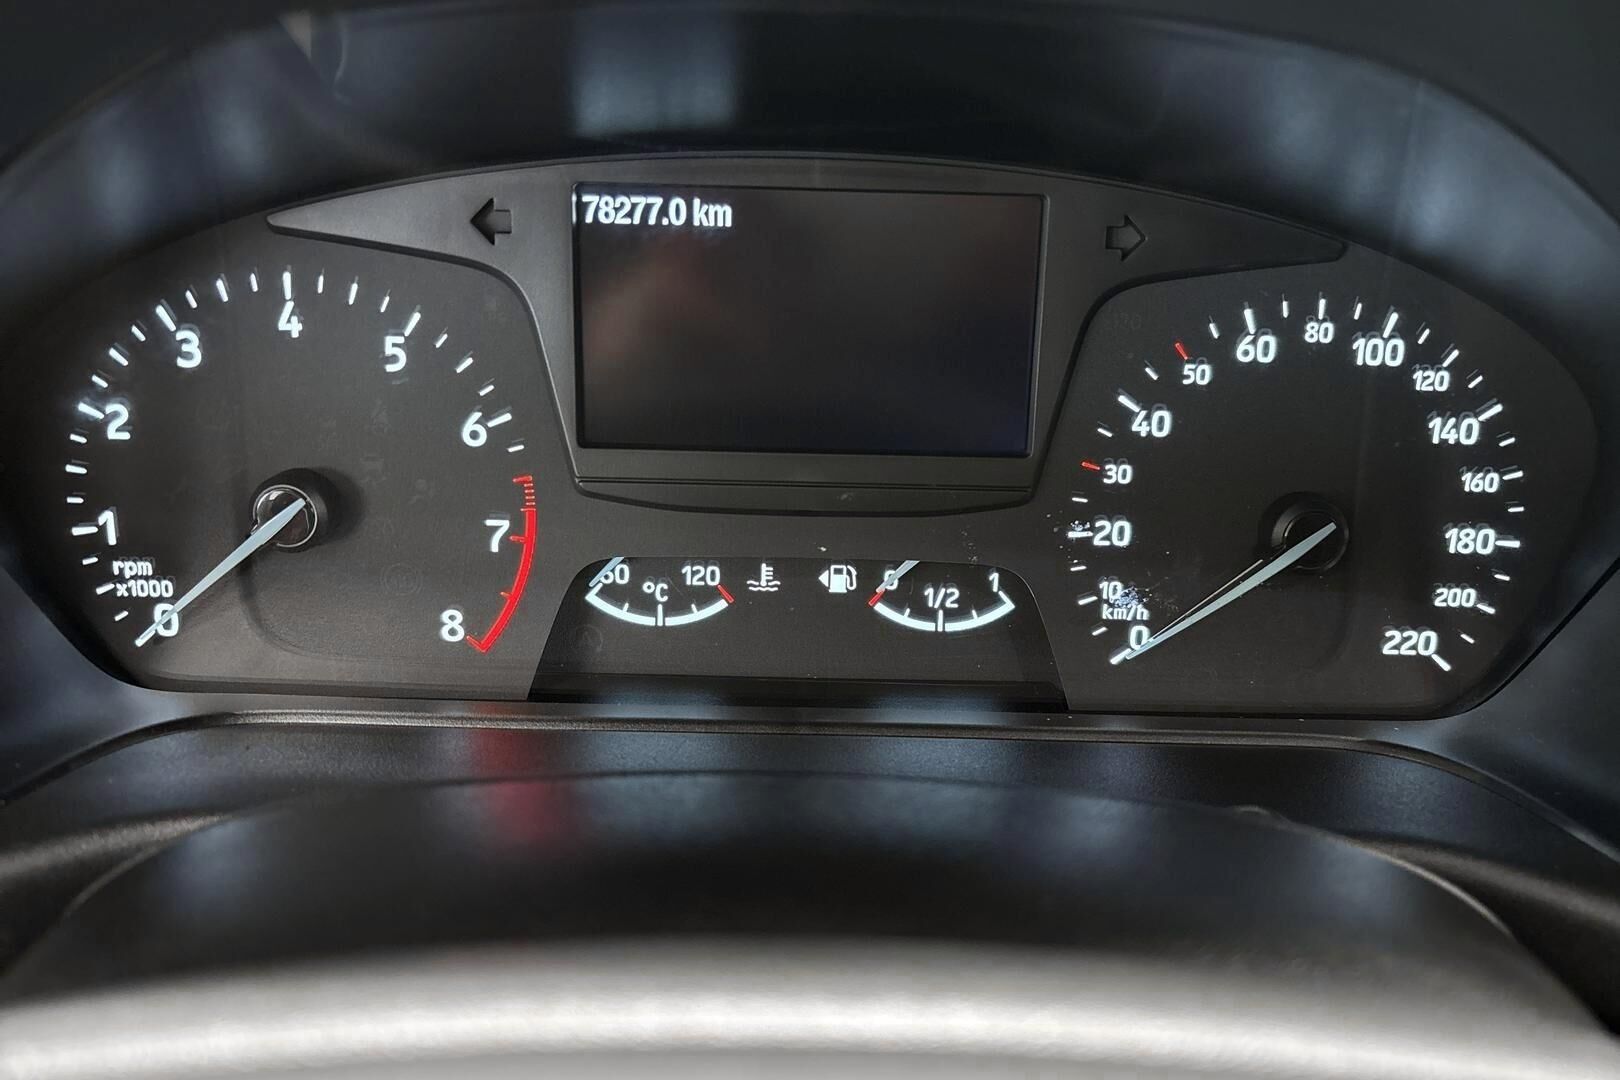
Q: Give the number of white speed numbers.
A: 15